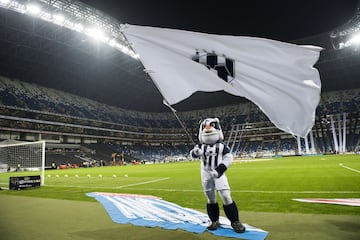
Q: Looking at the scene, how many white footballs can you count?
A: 8